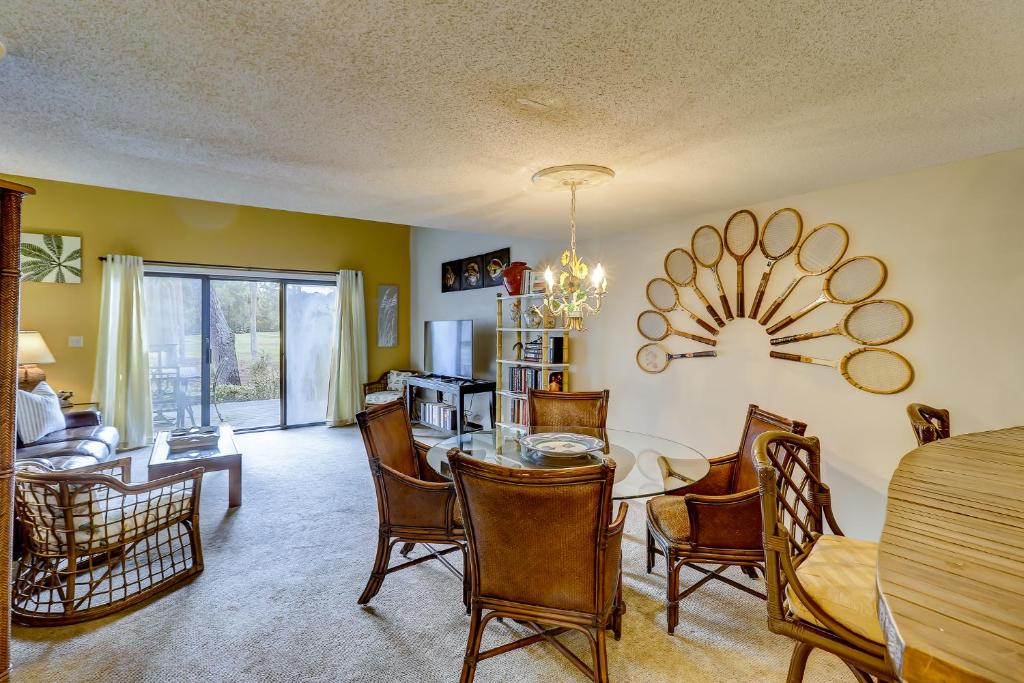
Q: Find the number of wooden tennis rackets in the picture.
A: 11